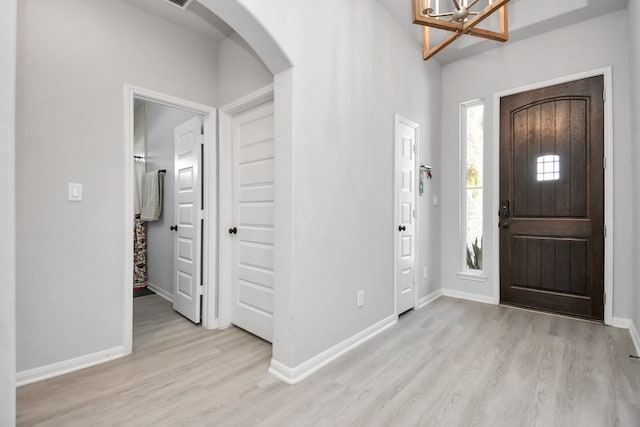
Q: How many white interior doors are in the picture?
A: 3